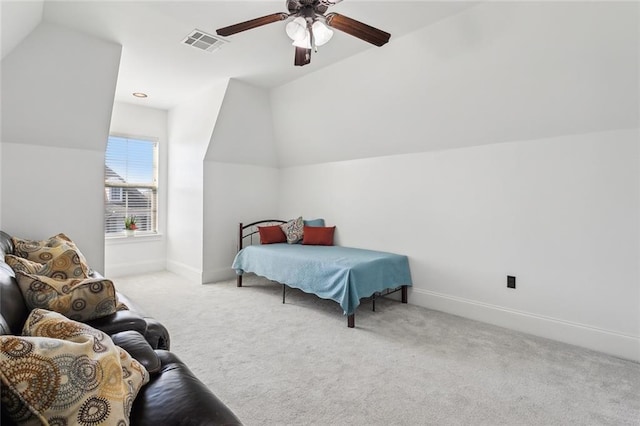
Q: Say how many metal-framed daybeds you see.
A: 1